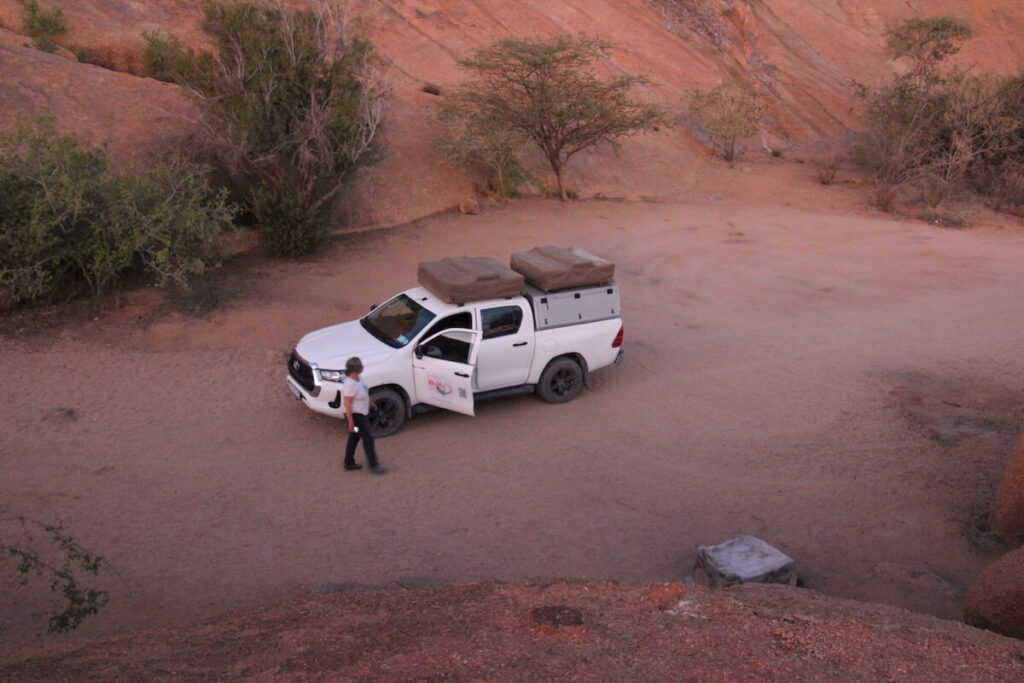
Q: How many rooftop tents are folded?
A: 2